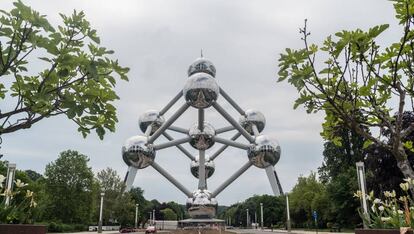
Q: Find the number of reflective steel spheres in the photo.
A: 9